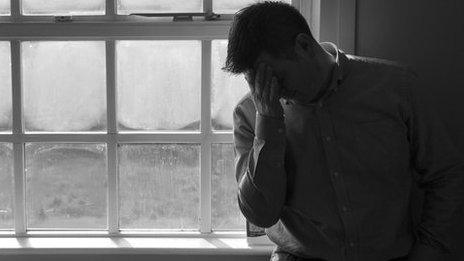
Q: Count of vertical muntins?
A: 3